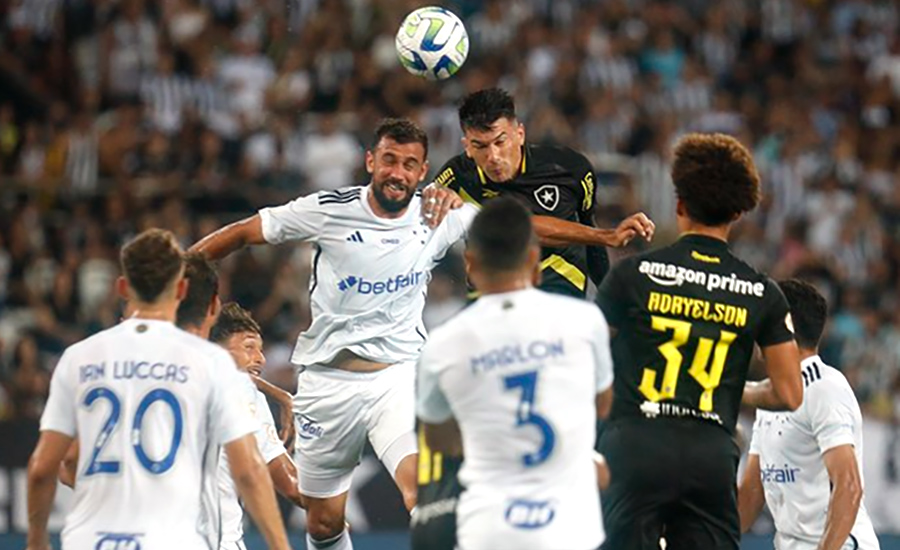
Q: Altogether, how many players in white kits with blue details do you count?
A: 6